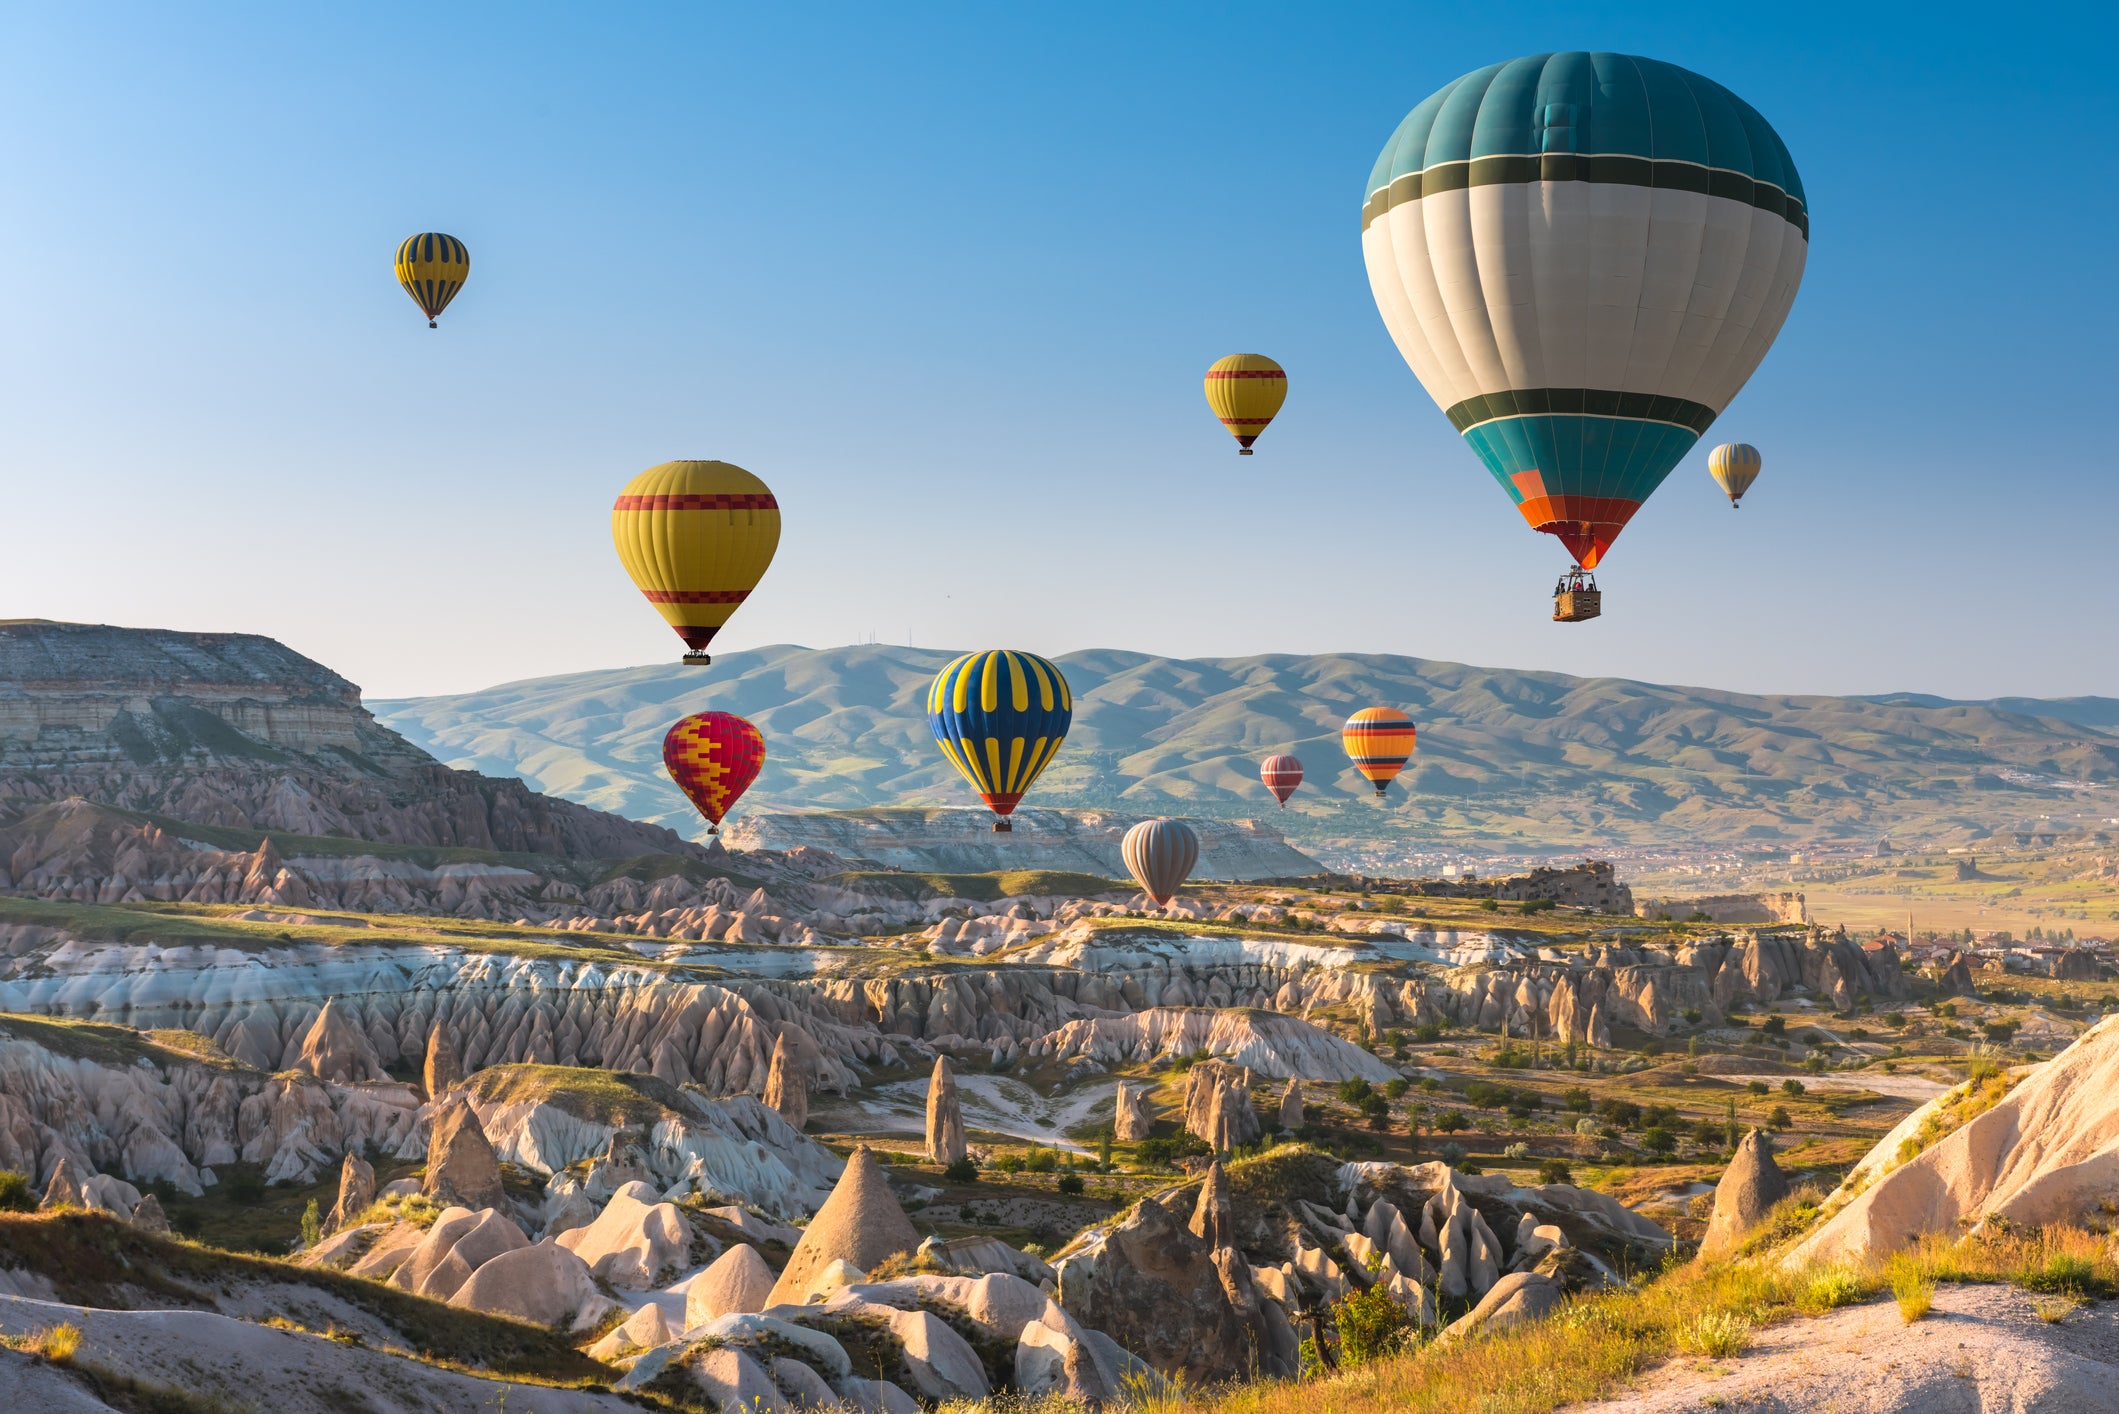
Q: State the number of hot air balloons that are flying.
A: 10